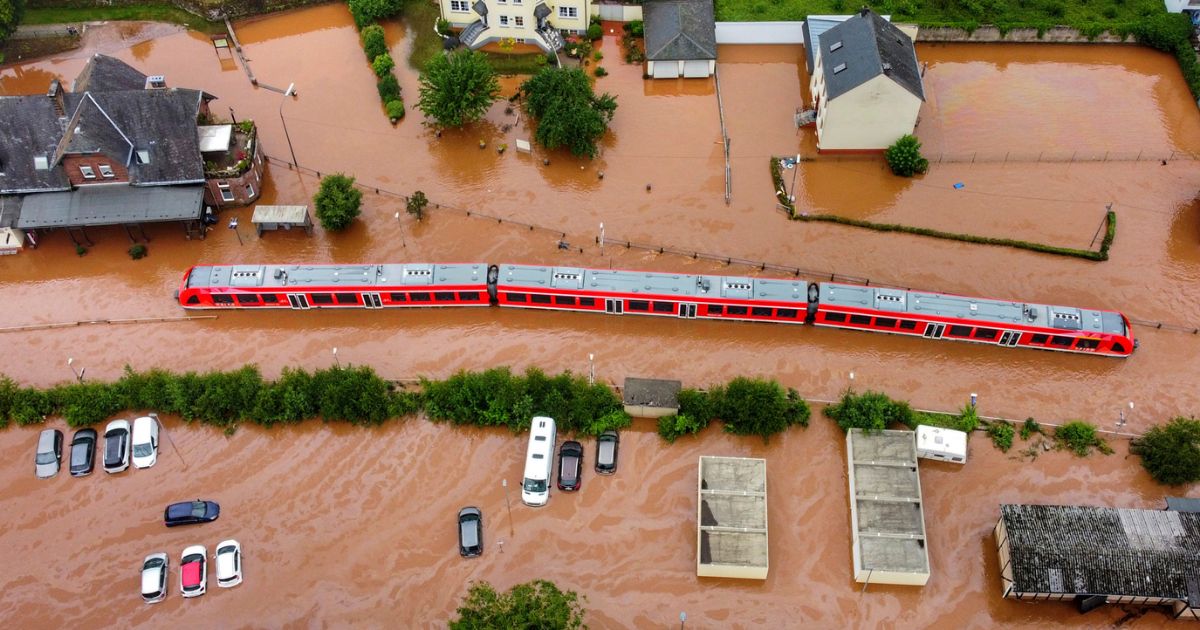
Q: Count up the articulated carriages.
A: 3